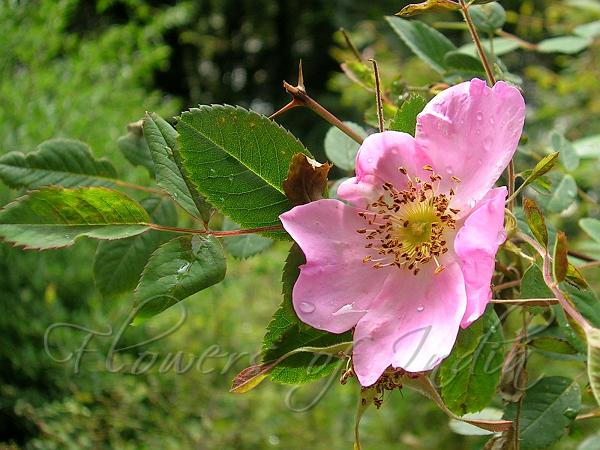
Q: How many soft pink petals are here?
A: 5